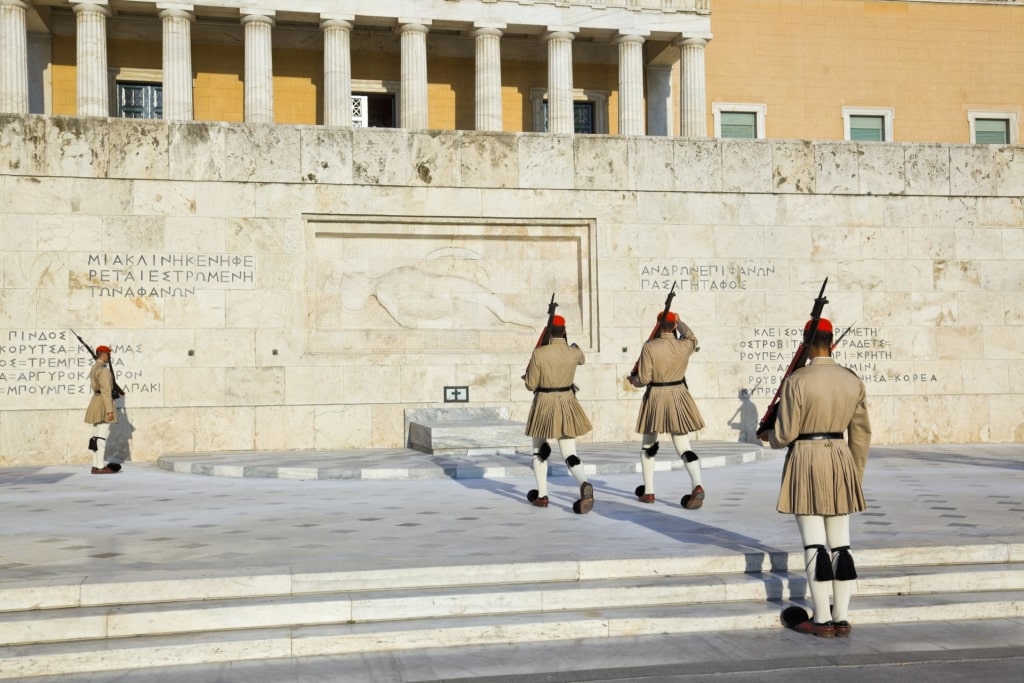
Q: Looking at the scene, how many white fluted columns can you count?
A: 10